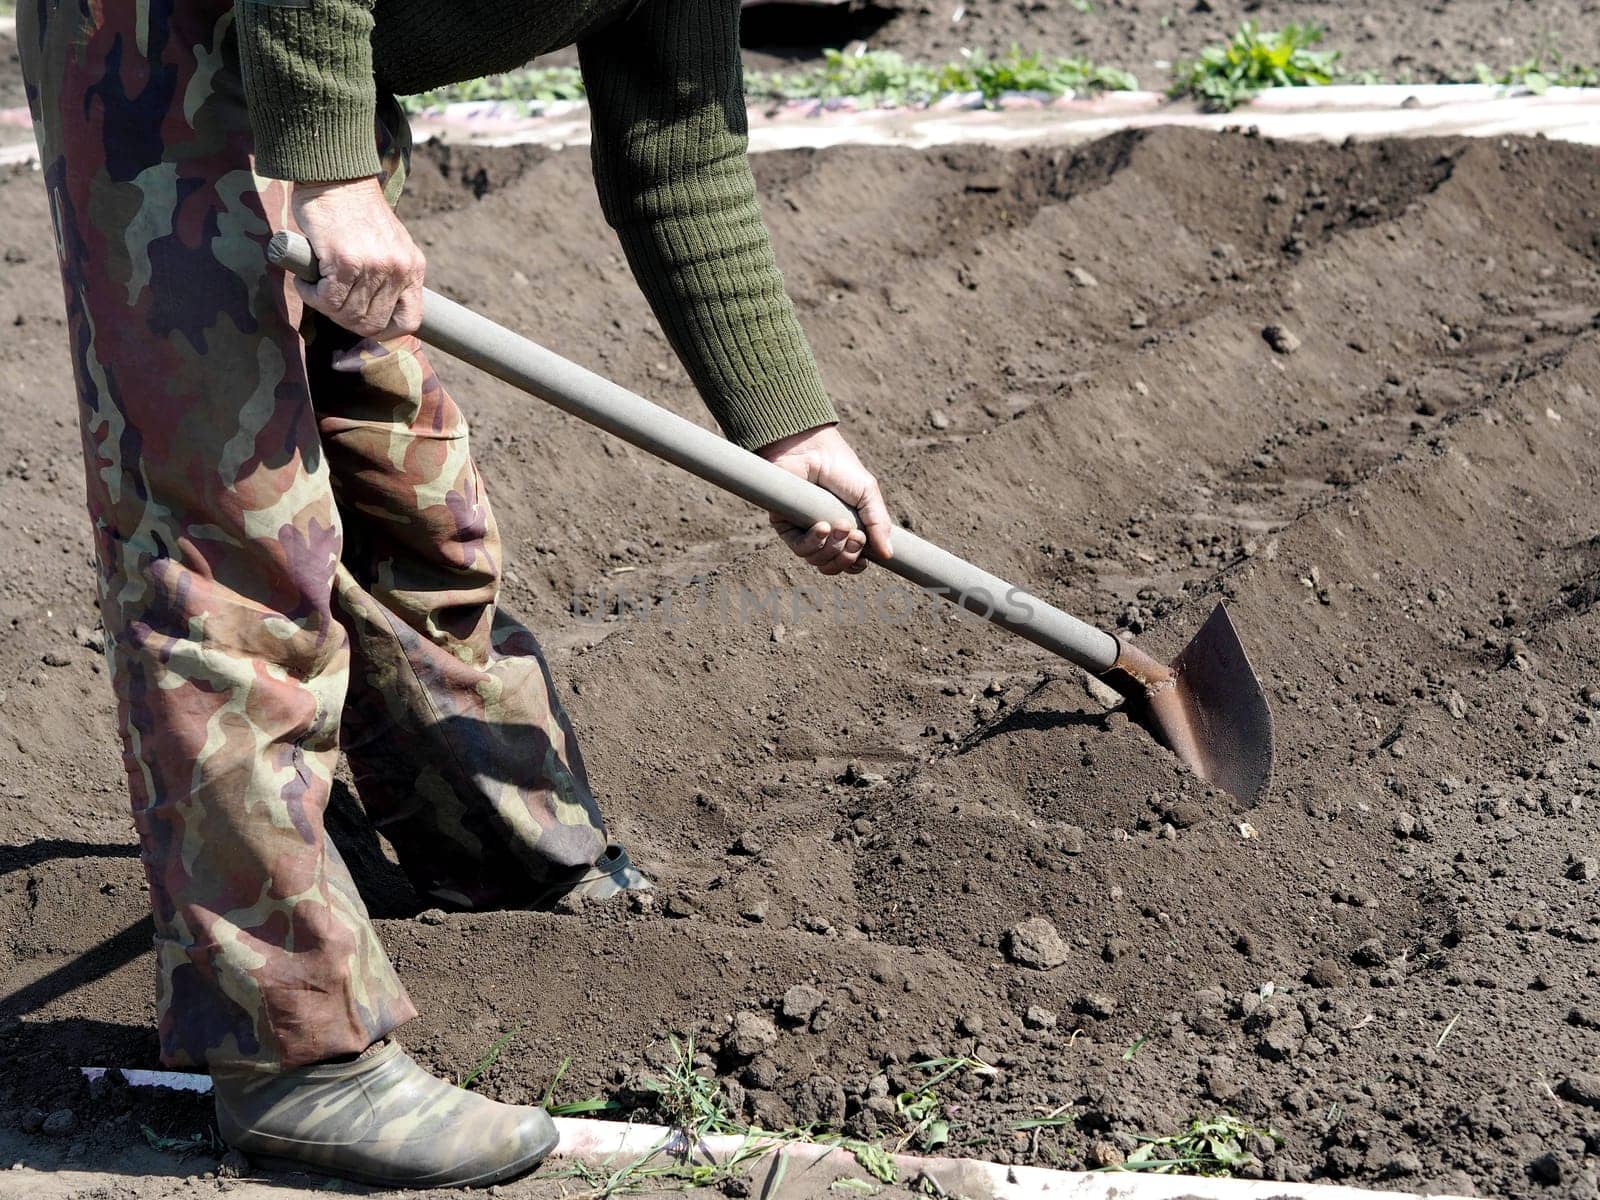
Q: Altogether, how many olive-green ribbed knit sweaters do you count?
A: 1